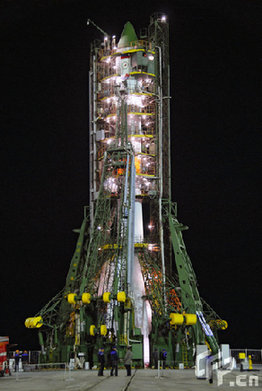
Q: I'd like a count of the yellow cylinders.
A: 10